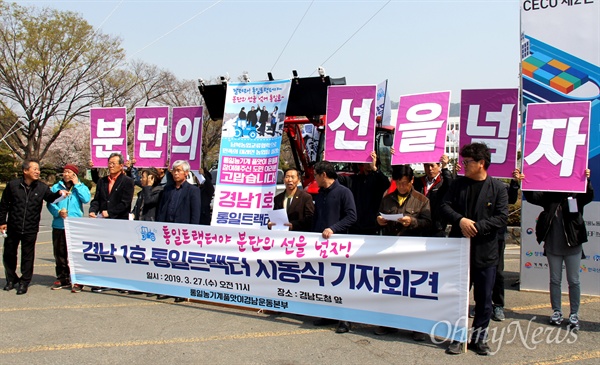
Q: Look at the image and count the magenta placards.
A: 7